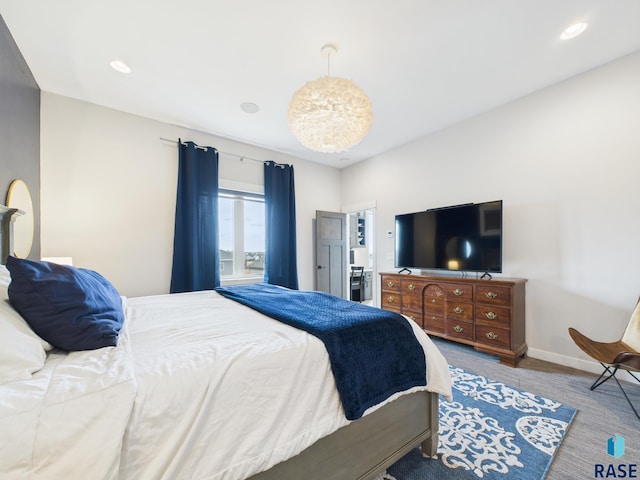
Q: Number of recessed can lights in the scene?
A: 2